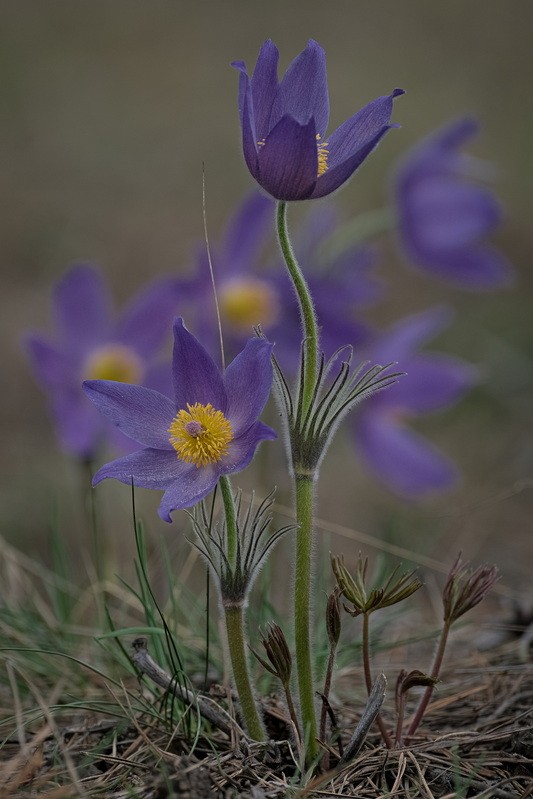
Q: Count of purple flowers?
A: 6